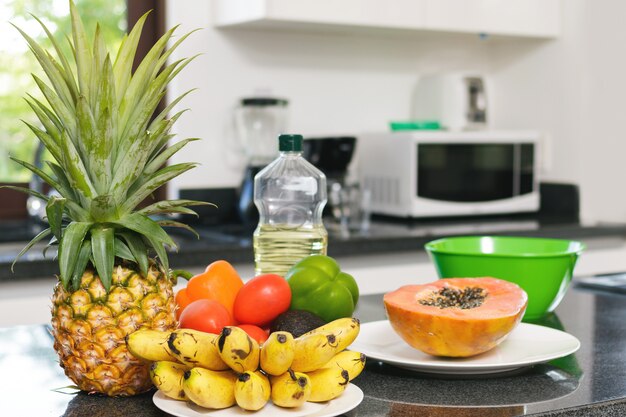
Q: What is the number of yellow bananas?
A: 12